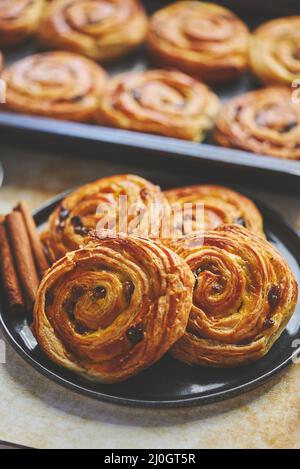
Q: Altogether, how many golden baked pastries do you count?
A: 11